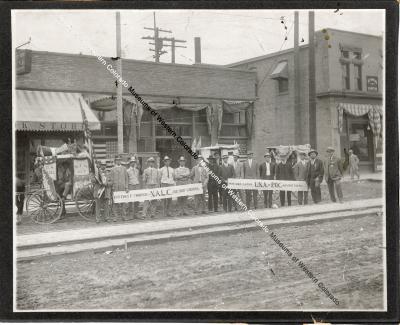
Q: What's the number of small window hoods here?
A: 1